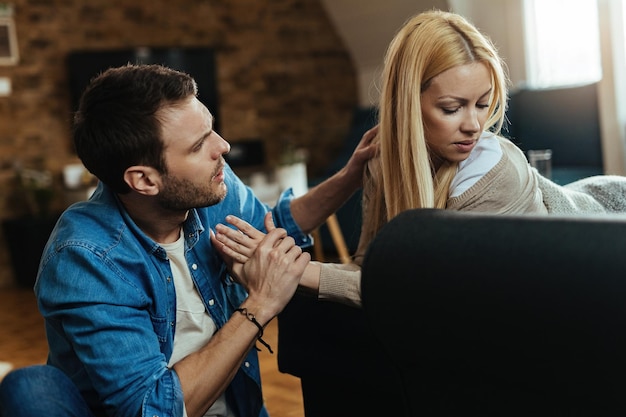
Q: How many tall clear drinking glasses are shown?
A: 1